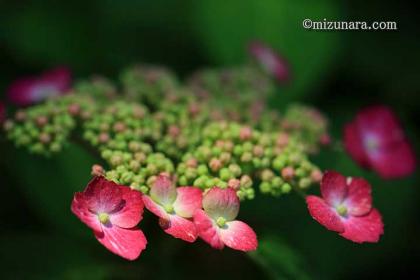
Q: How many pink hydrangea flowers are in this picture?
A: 7